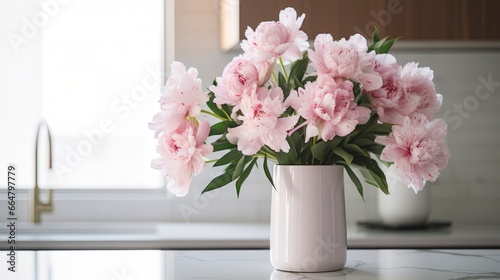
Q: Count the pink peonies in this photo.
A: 10